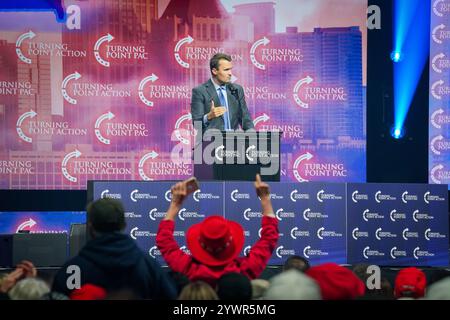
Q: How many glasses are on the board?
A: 0